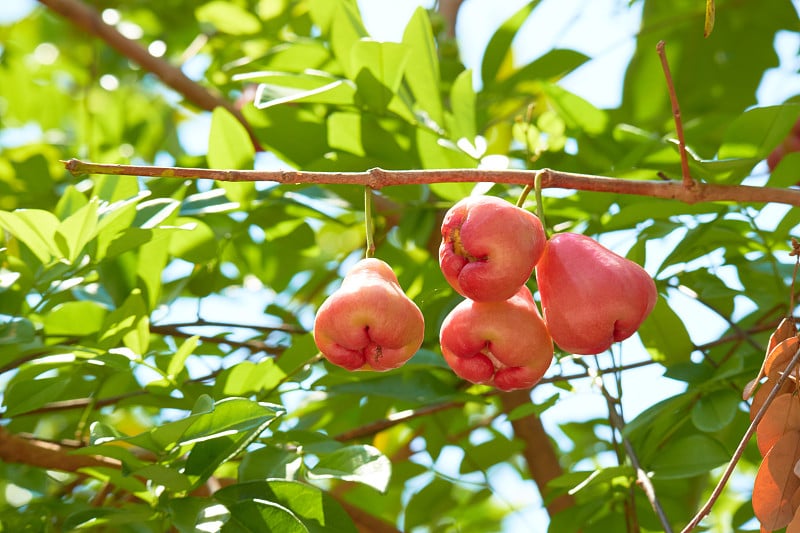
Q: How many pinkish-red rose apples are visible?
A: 4